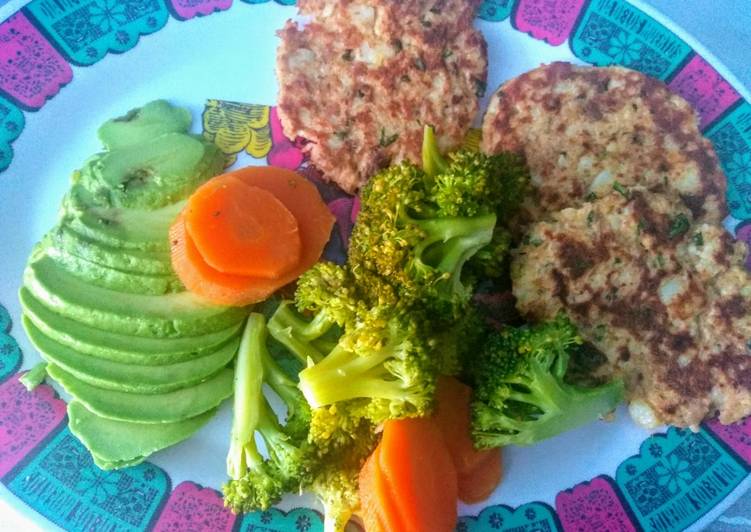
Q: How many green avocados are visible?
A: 1